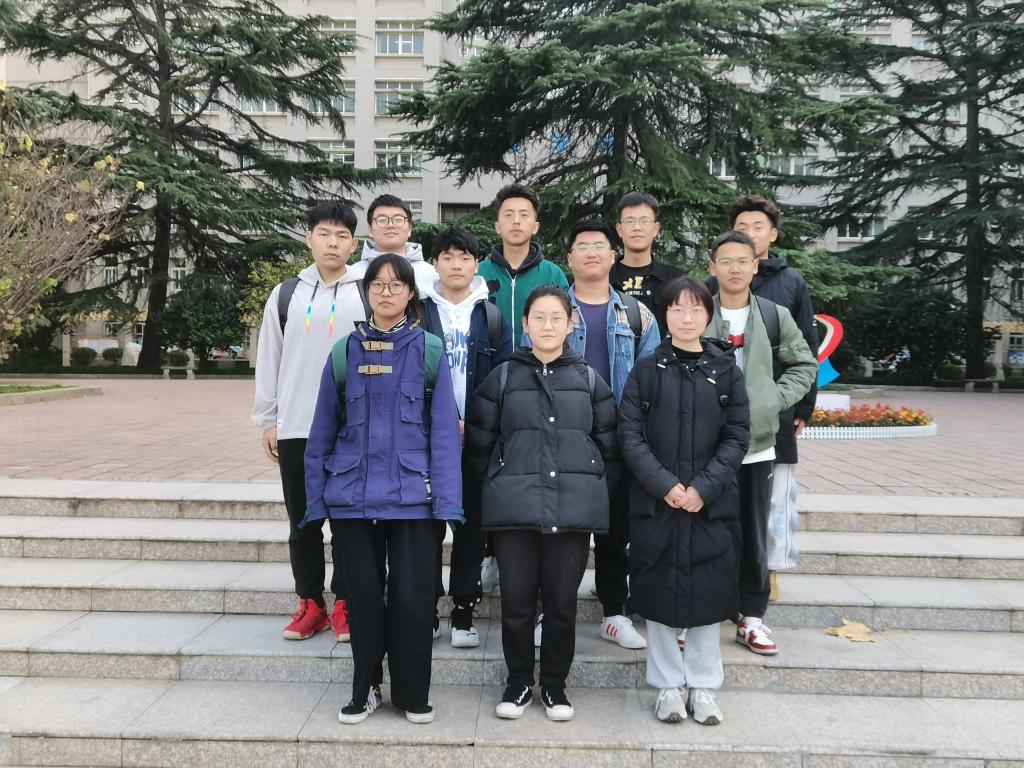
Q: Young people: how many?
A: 11